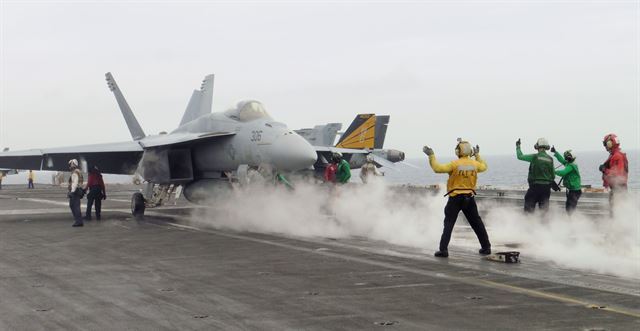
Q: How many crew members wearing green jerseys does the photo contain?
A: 3